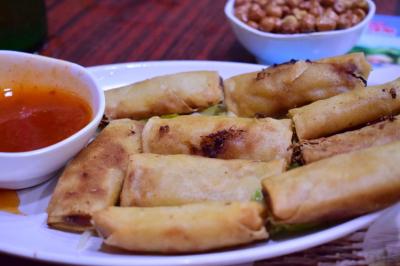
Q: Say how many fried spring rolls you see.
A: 9